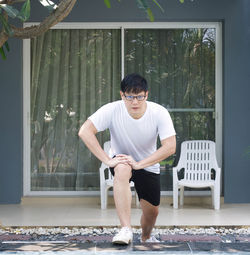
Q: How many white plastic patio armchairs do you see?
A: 2